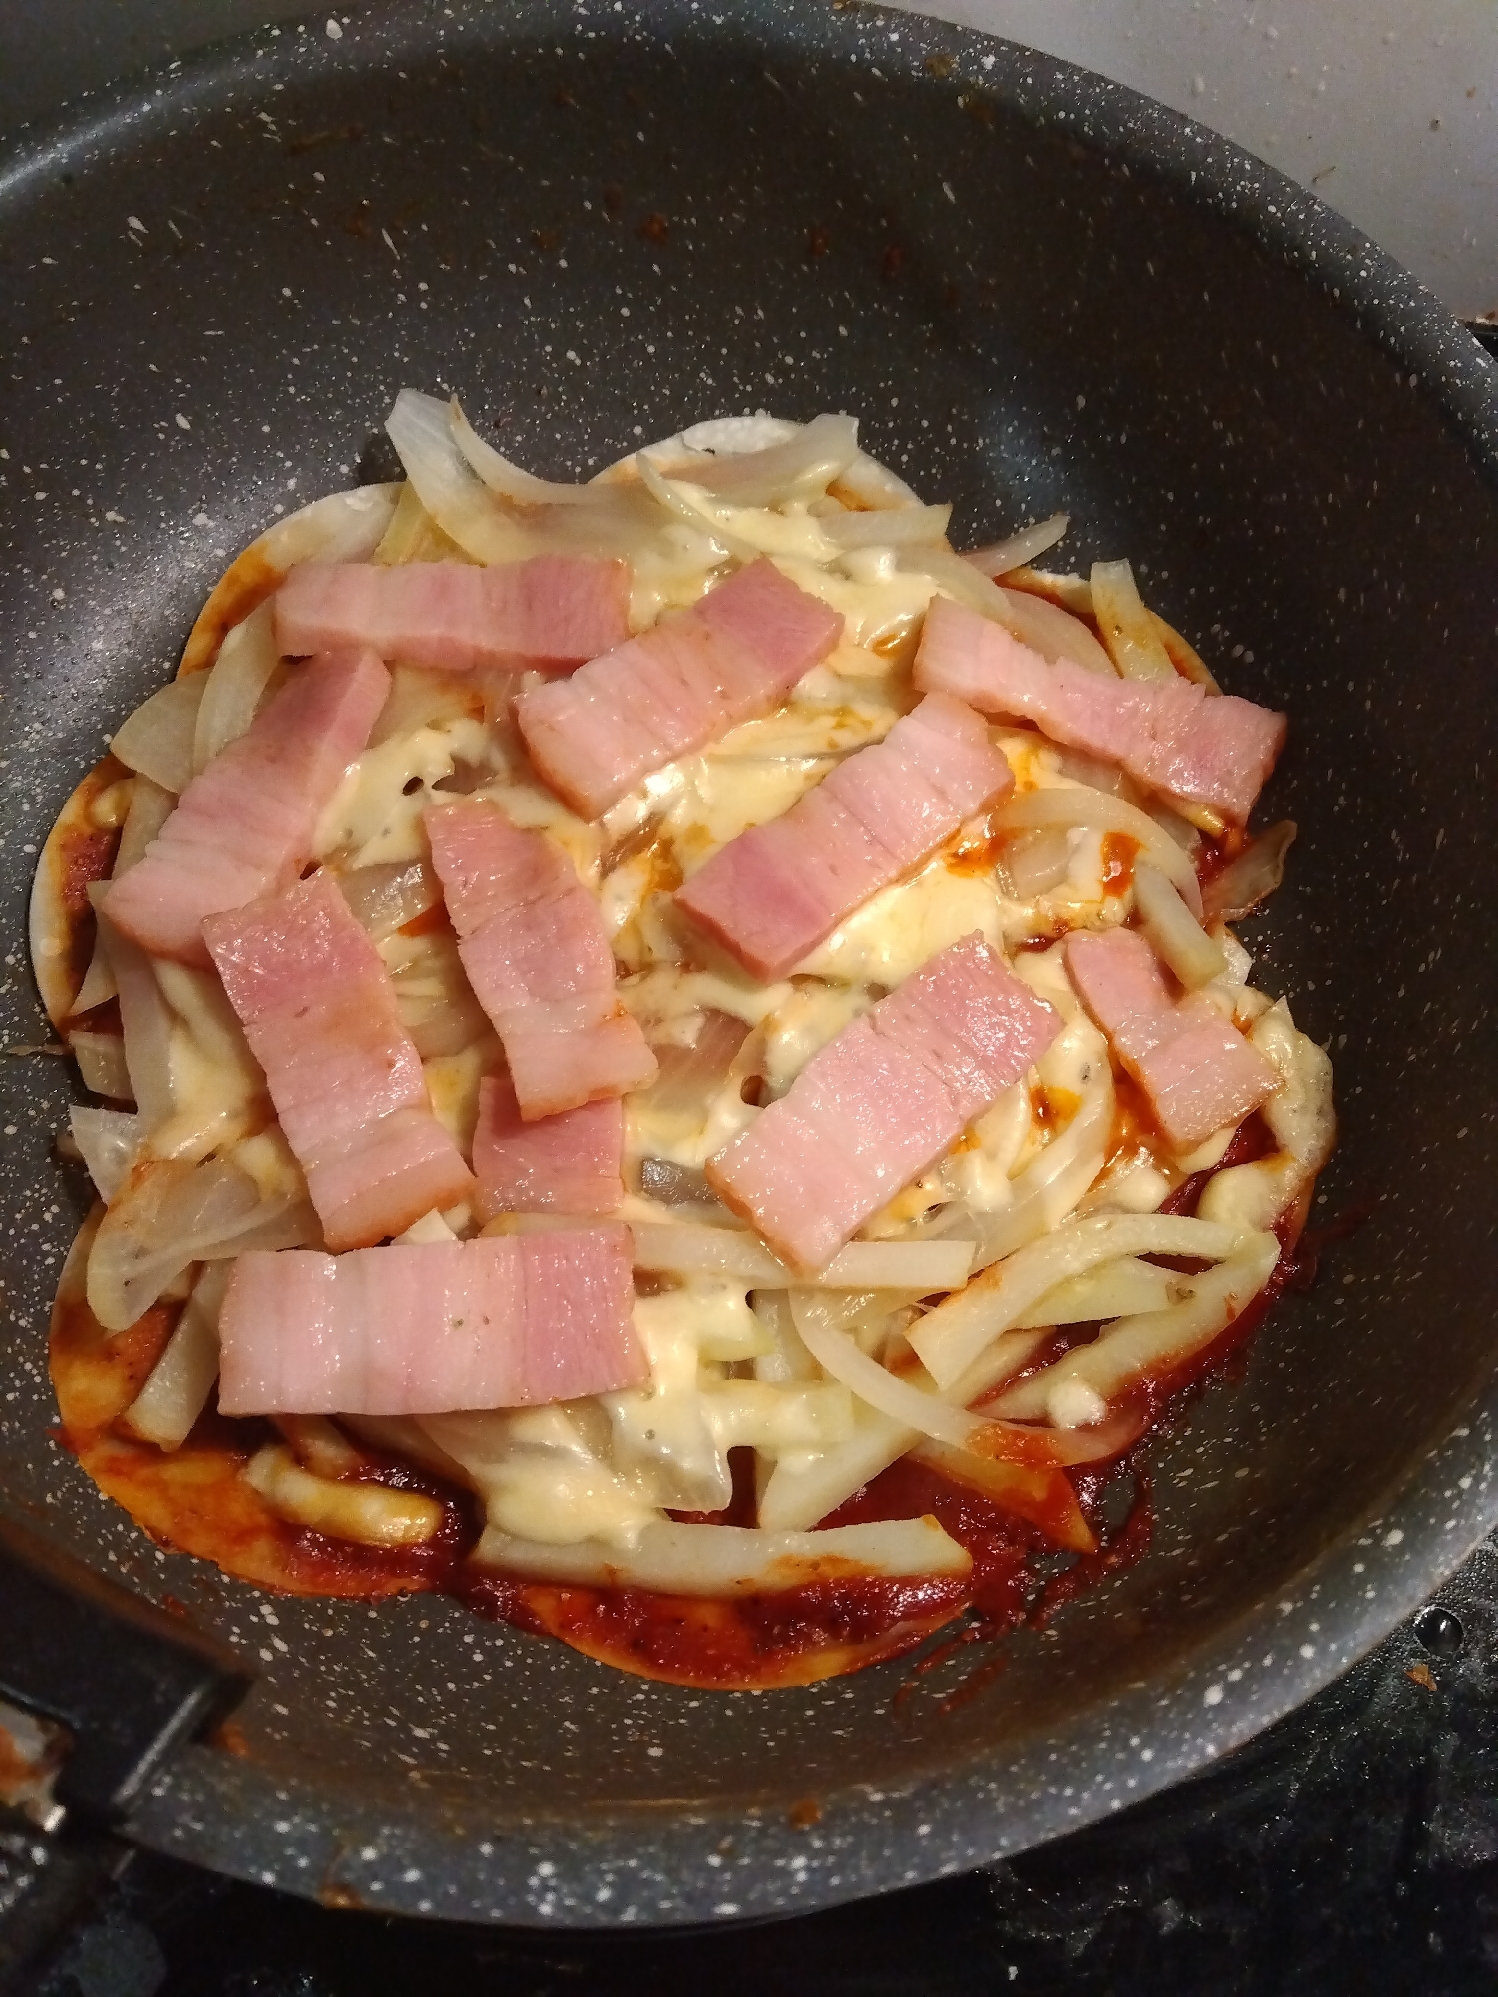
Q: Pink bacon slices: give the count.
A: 11